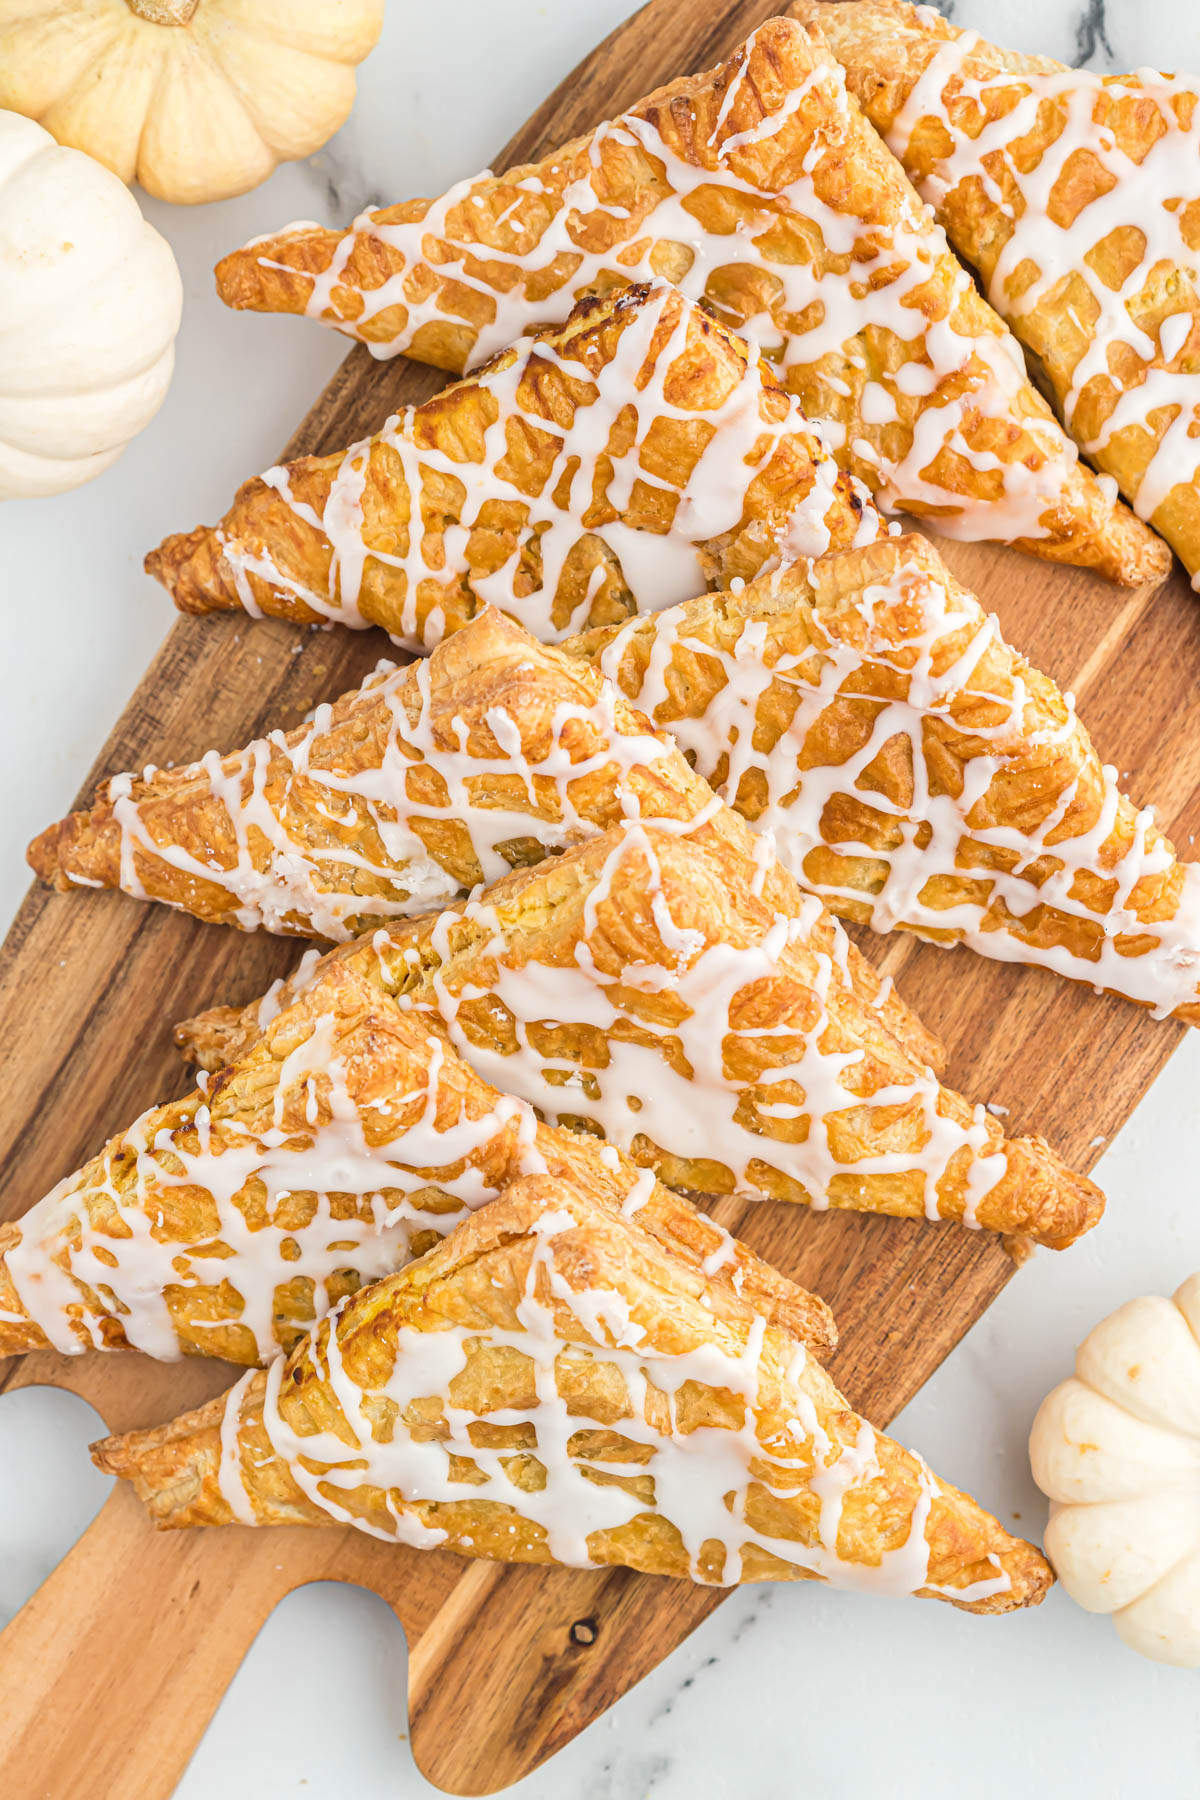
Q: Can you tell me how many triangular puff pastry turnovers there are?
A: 8